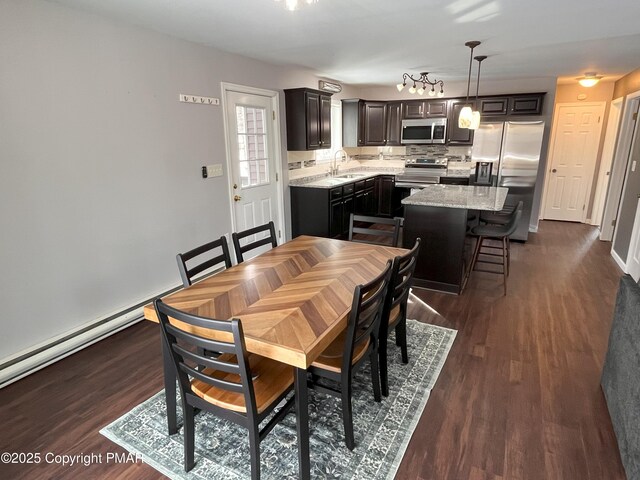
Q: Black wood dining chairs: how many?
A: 6